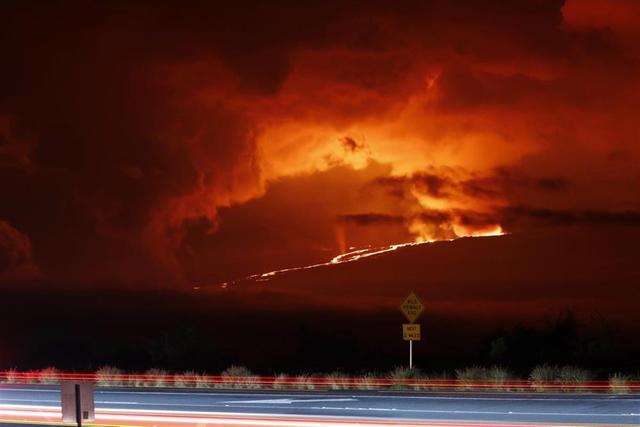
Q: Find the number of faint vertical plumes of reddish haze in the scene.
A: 1